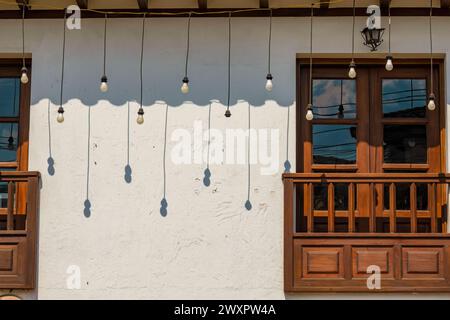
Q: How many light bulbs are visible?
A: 10